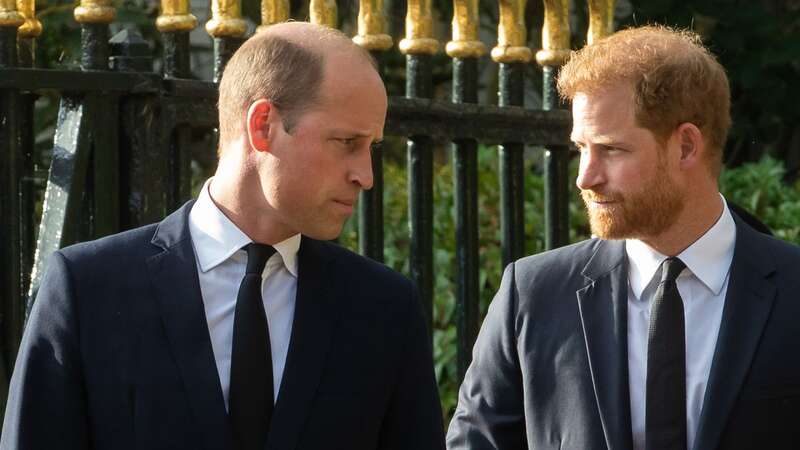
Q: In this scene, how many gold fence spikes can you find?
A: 13